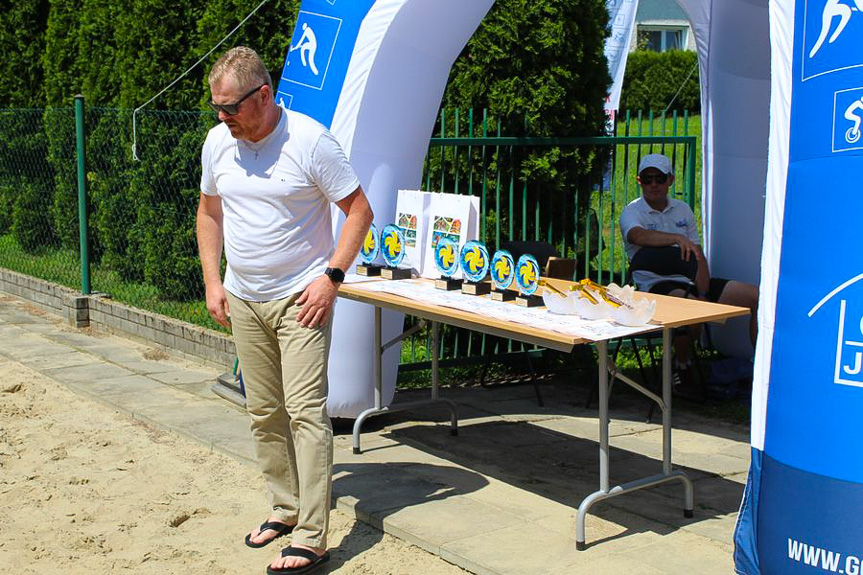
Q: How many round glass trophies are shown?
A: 6